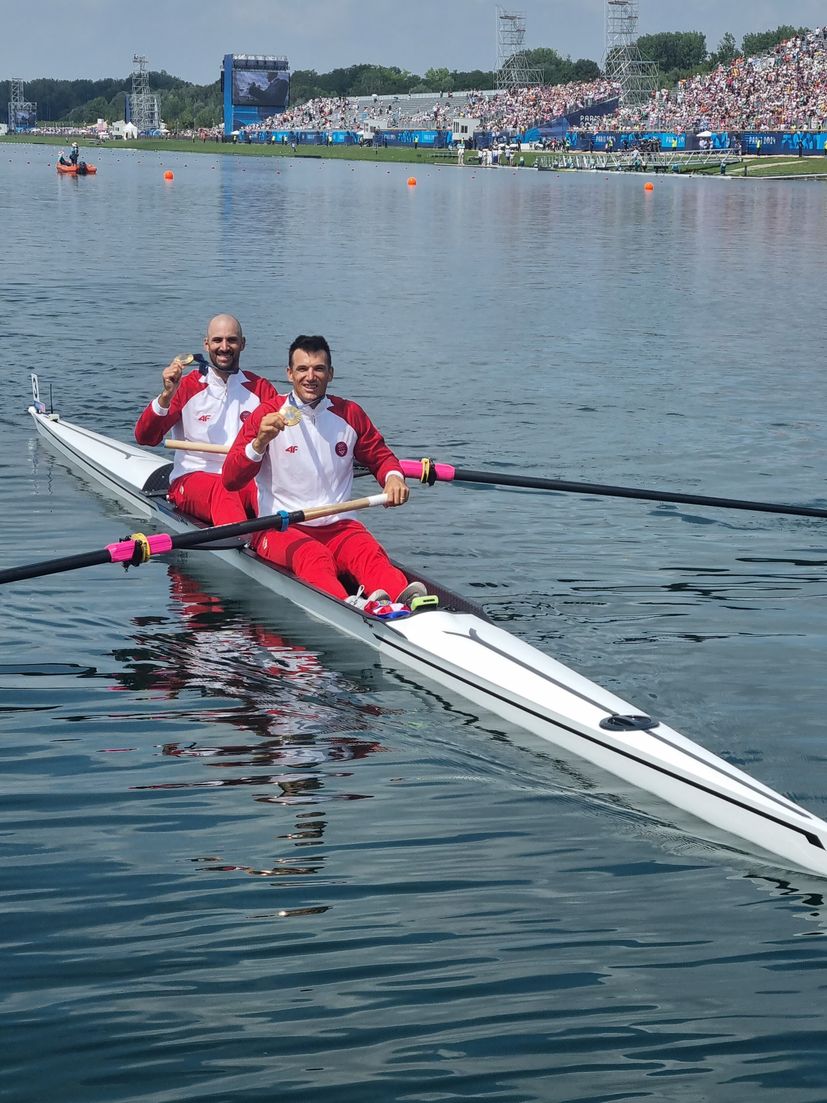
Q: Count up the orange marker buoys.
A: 3